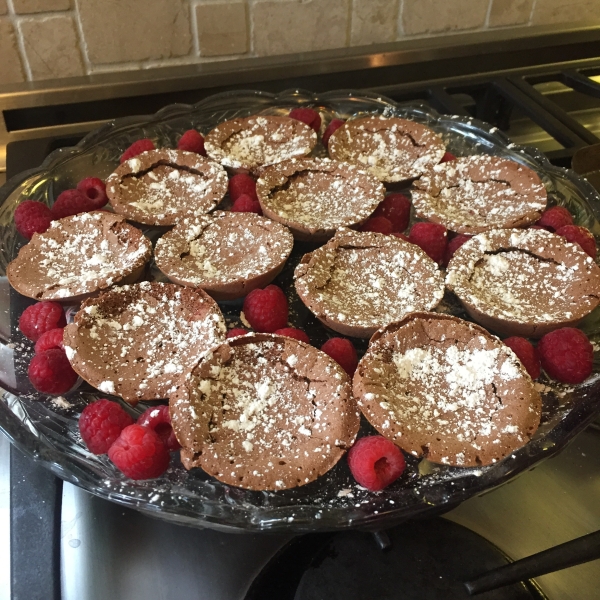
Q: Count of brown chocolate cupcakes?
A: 12